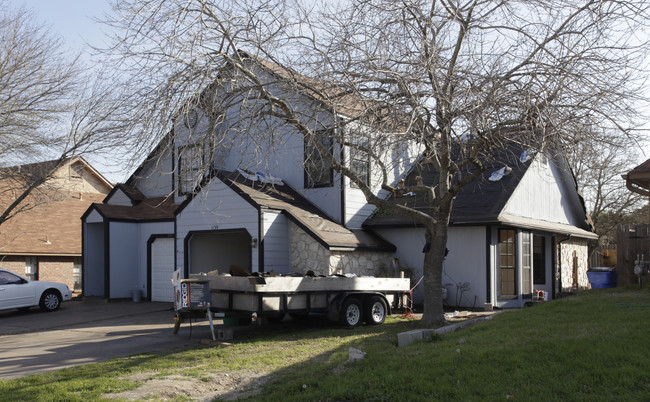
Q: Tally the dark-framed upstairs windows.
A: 3